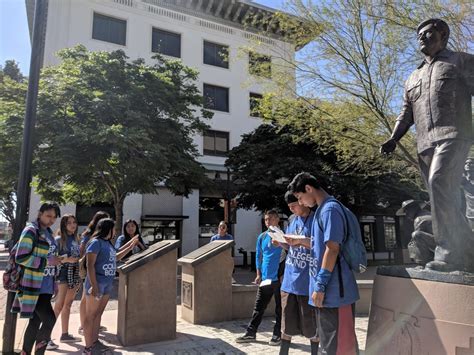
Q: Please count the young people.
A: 9